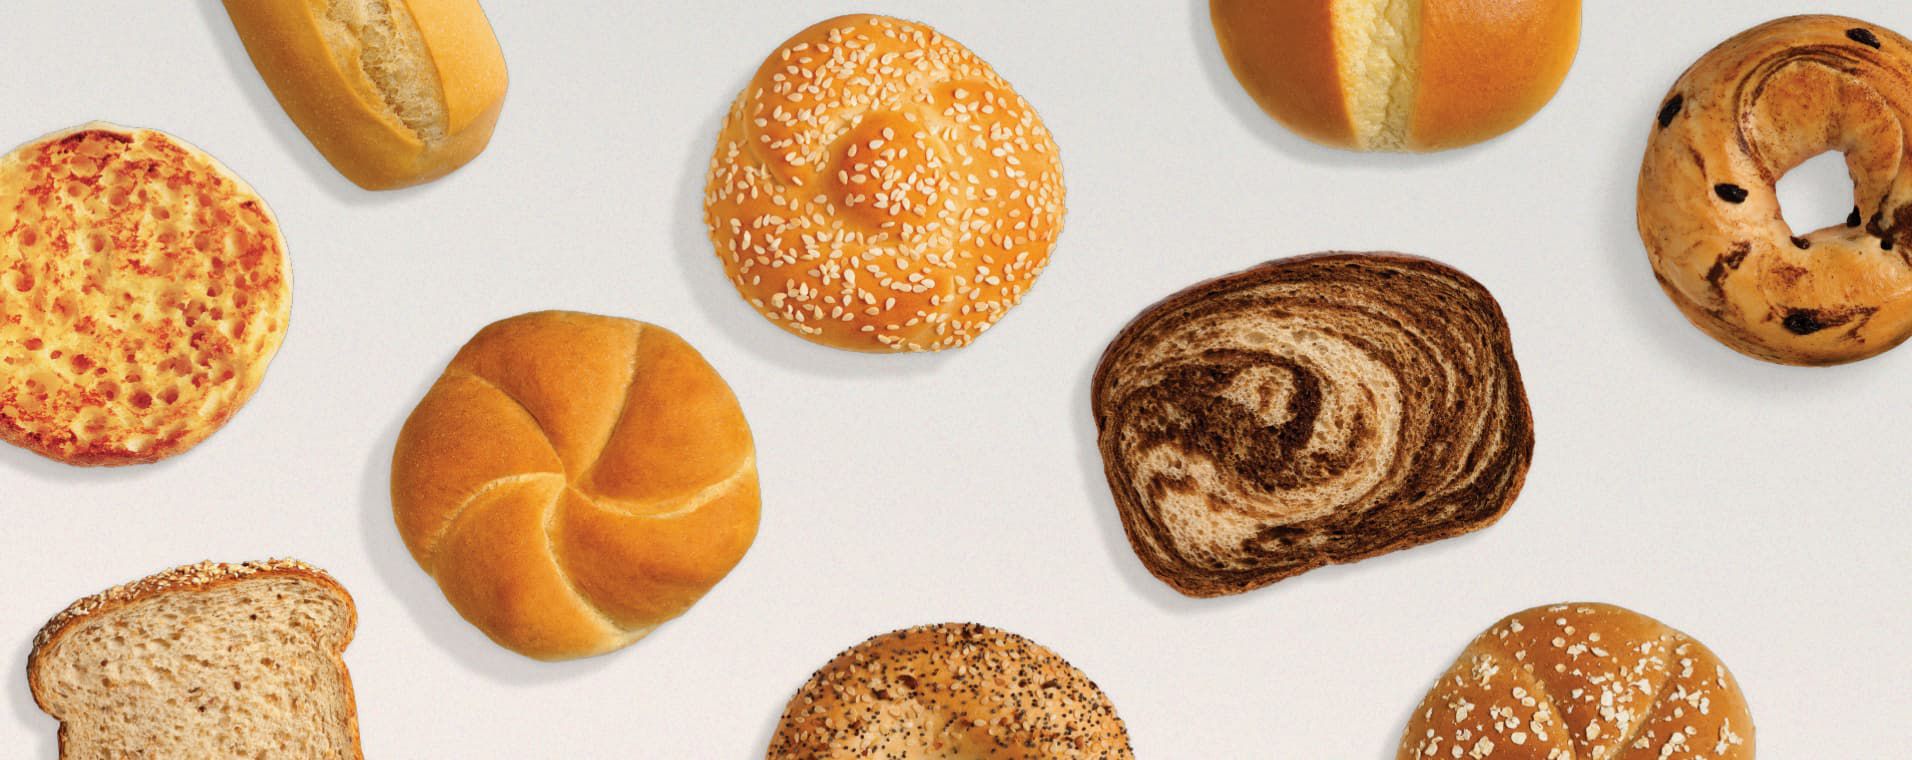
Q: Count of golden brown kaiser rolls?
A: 1